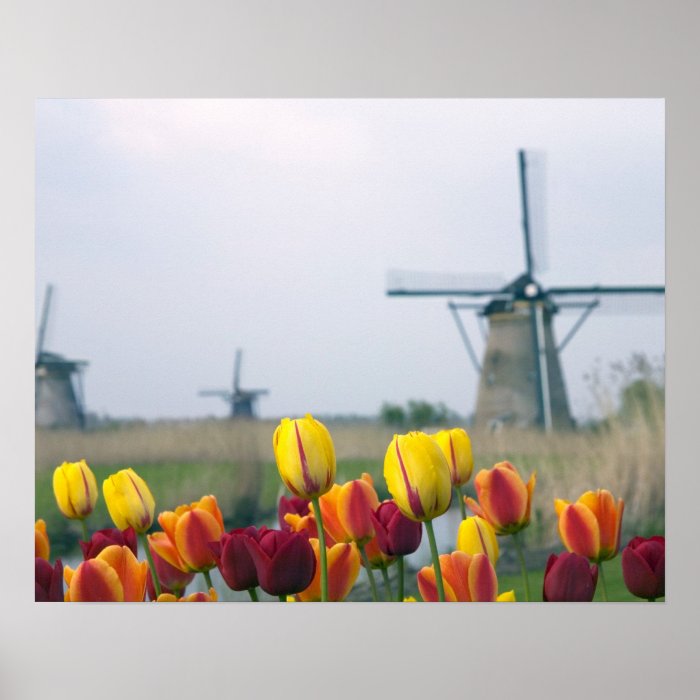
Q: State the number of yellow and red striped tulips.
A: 6